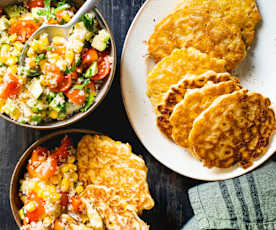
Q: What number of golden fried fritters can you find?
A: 8